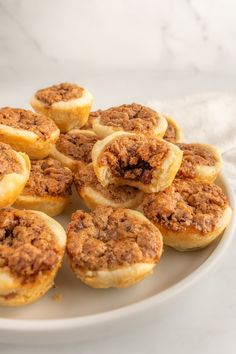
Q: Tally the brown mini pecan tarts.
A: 14